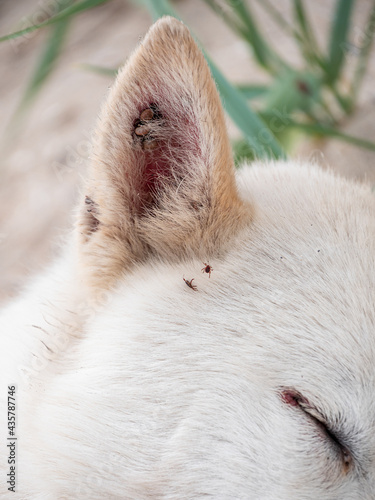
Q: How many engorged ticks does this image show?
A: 3